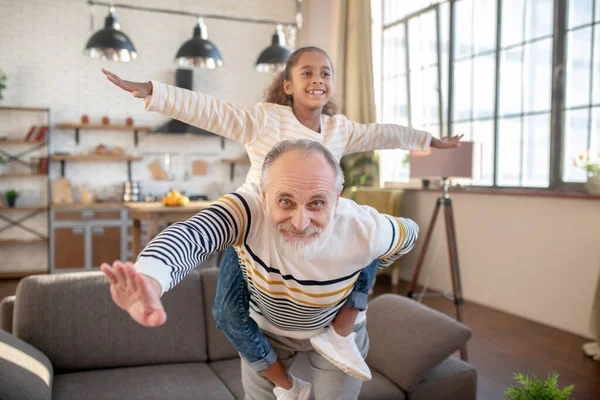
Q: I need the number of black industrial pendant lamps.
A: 3